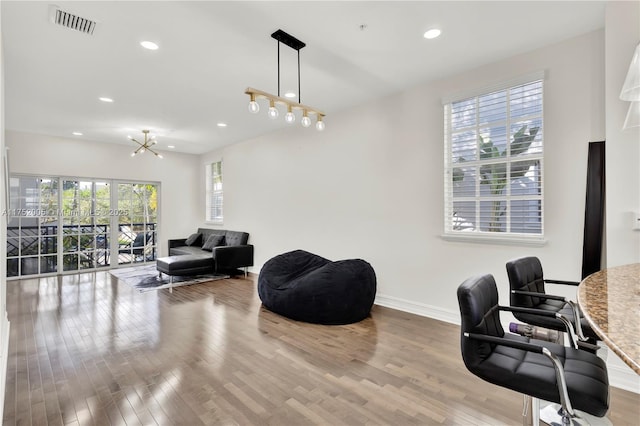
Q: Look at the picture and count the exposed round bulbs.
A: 5